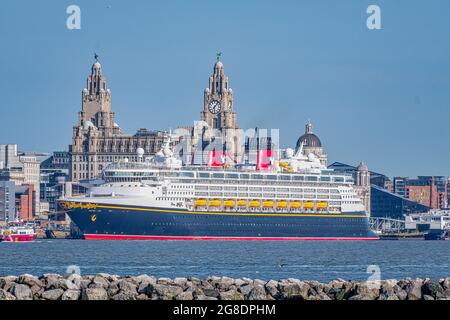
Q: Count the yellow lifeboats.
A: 10